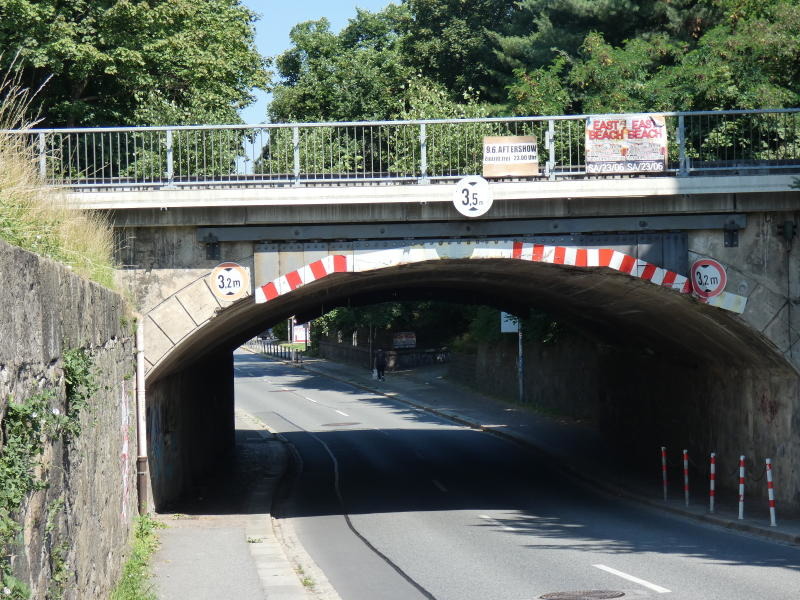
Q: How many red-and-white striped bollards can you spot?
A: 5